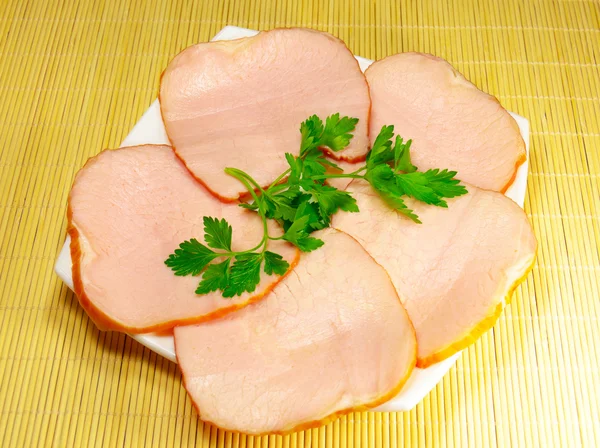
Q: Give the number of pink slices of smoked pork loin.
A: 5